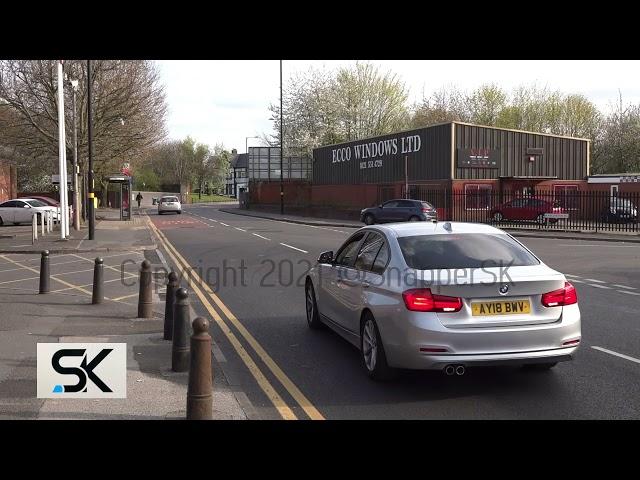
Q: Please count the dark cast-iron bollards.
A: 6